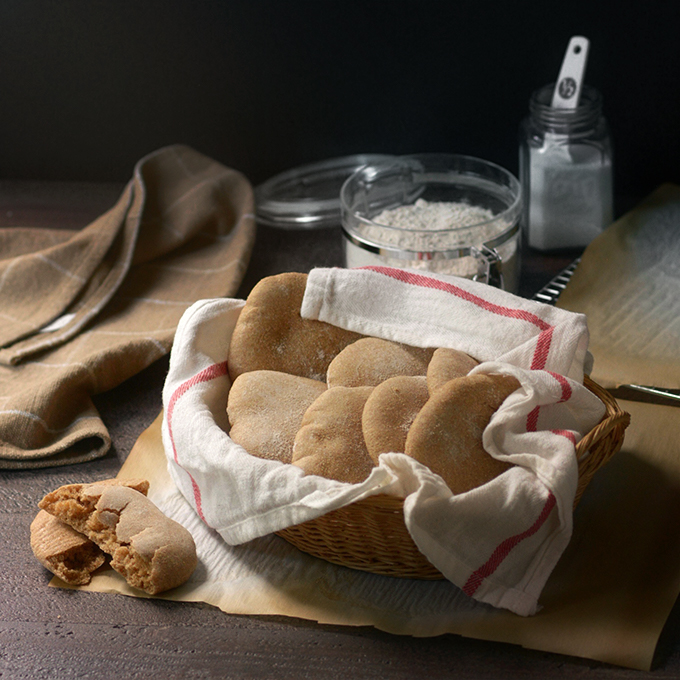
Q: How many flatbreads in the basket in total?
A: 7